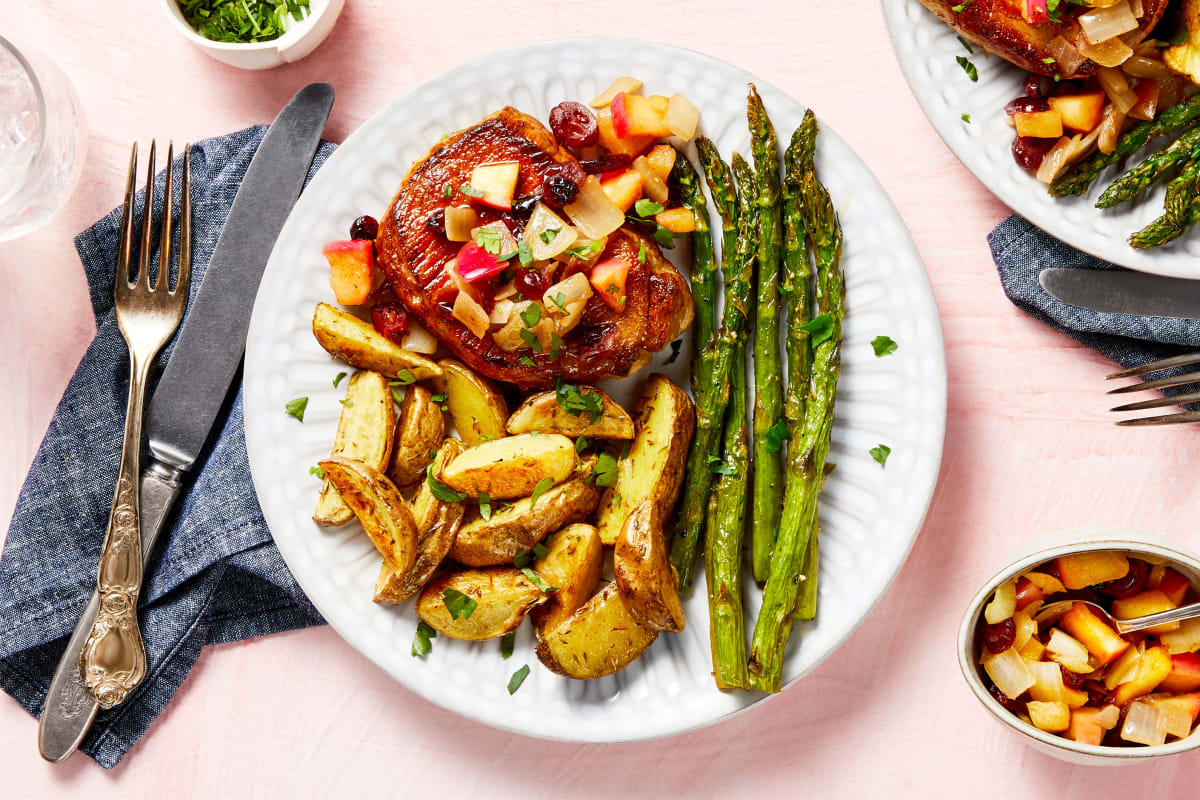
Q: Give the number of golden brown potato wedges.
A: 14